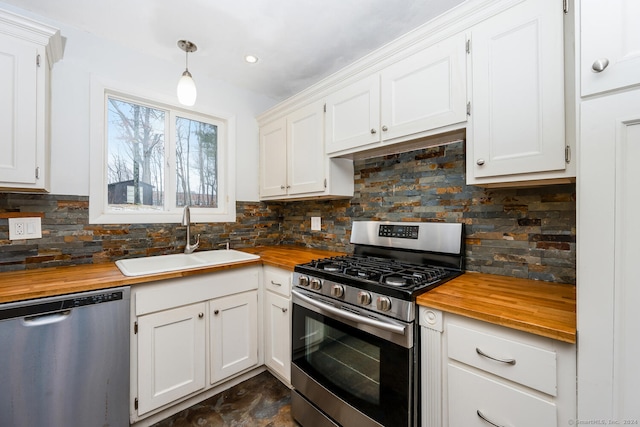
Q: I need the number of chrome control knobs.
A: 5